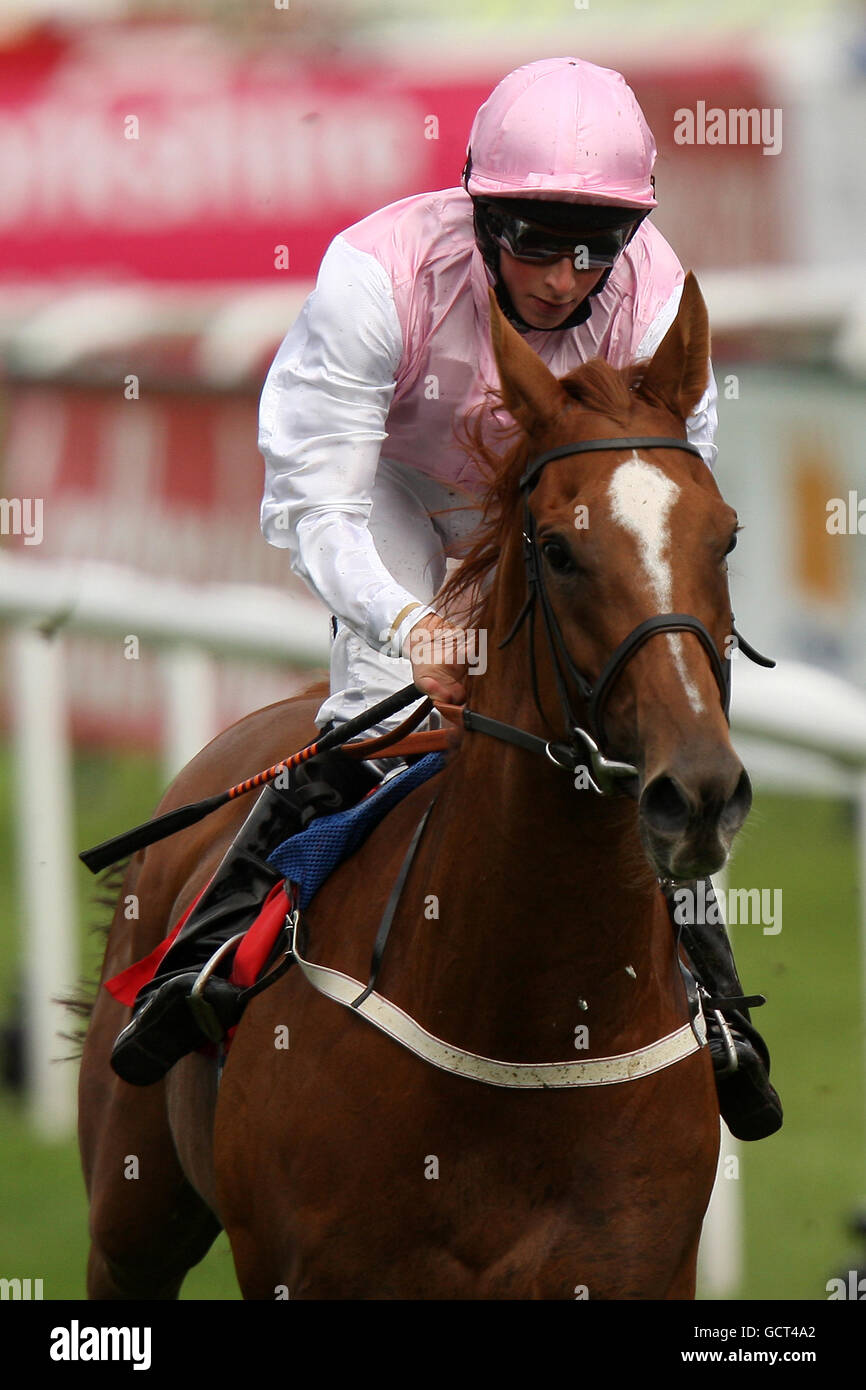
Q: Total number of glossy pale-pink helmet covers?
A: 1